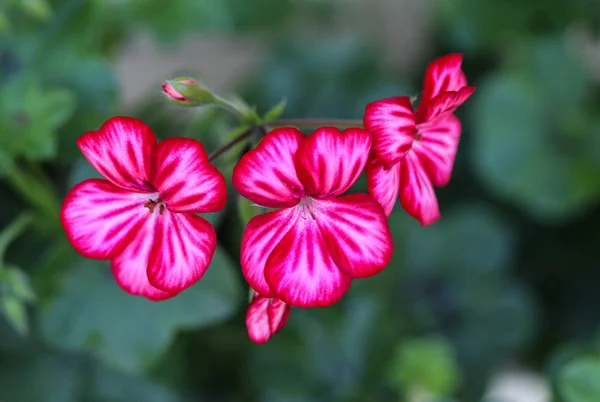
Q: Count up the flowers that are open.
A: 3